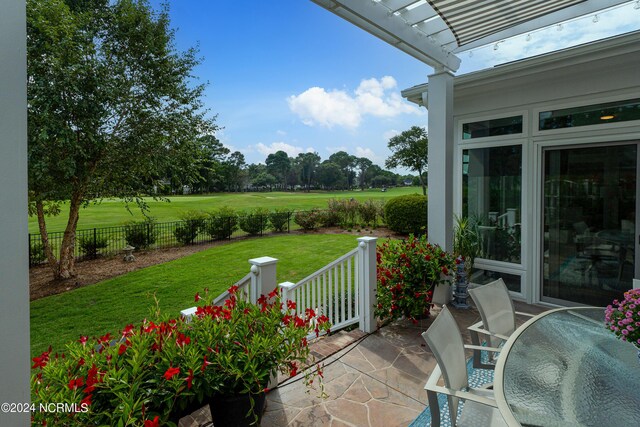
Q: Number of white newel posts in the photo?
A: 4